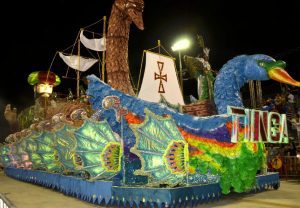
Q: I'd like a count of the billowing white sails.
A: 3